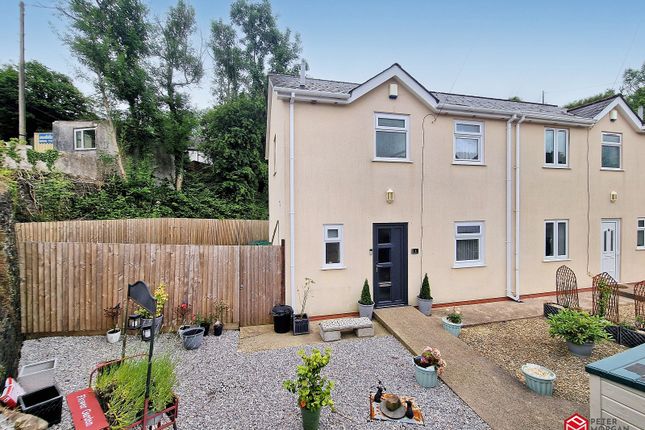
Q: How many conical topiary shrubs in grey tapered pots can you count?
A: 2